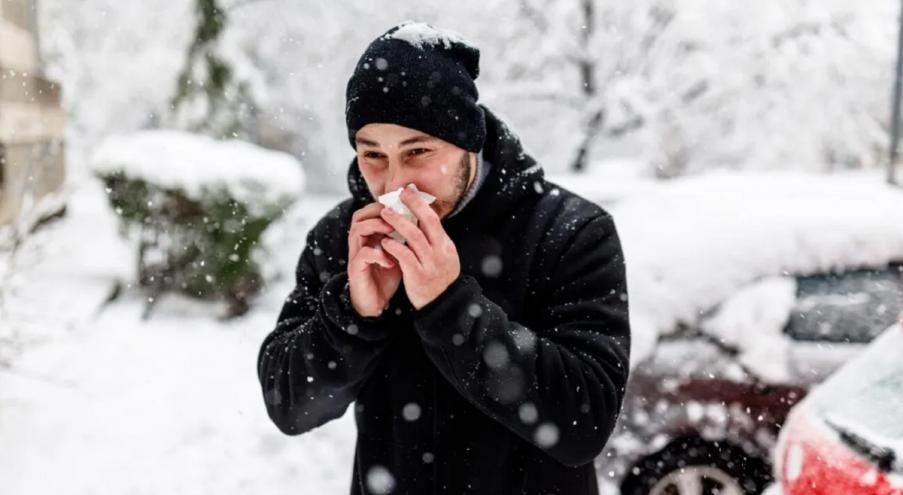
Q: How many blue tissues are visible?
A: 0